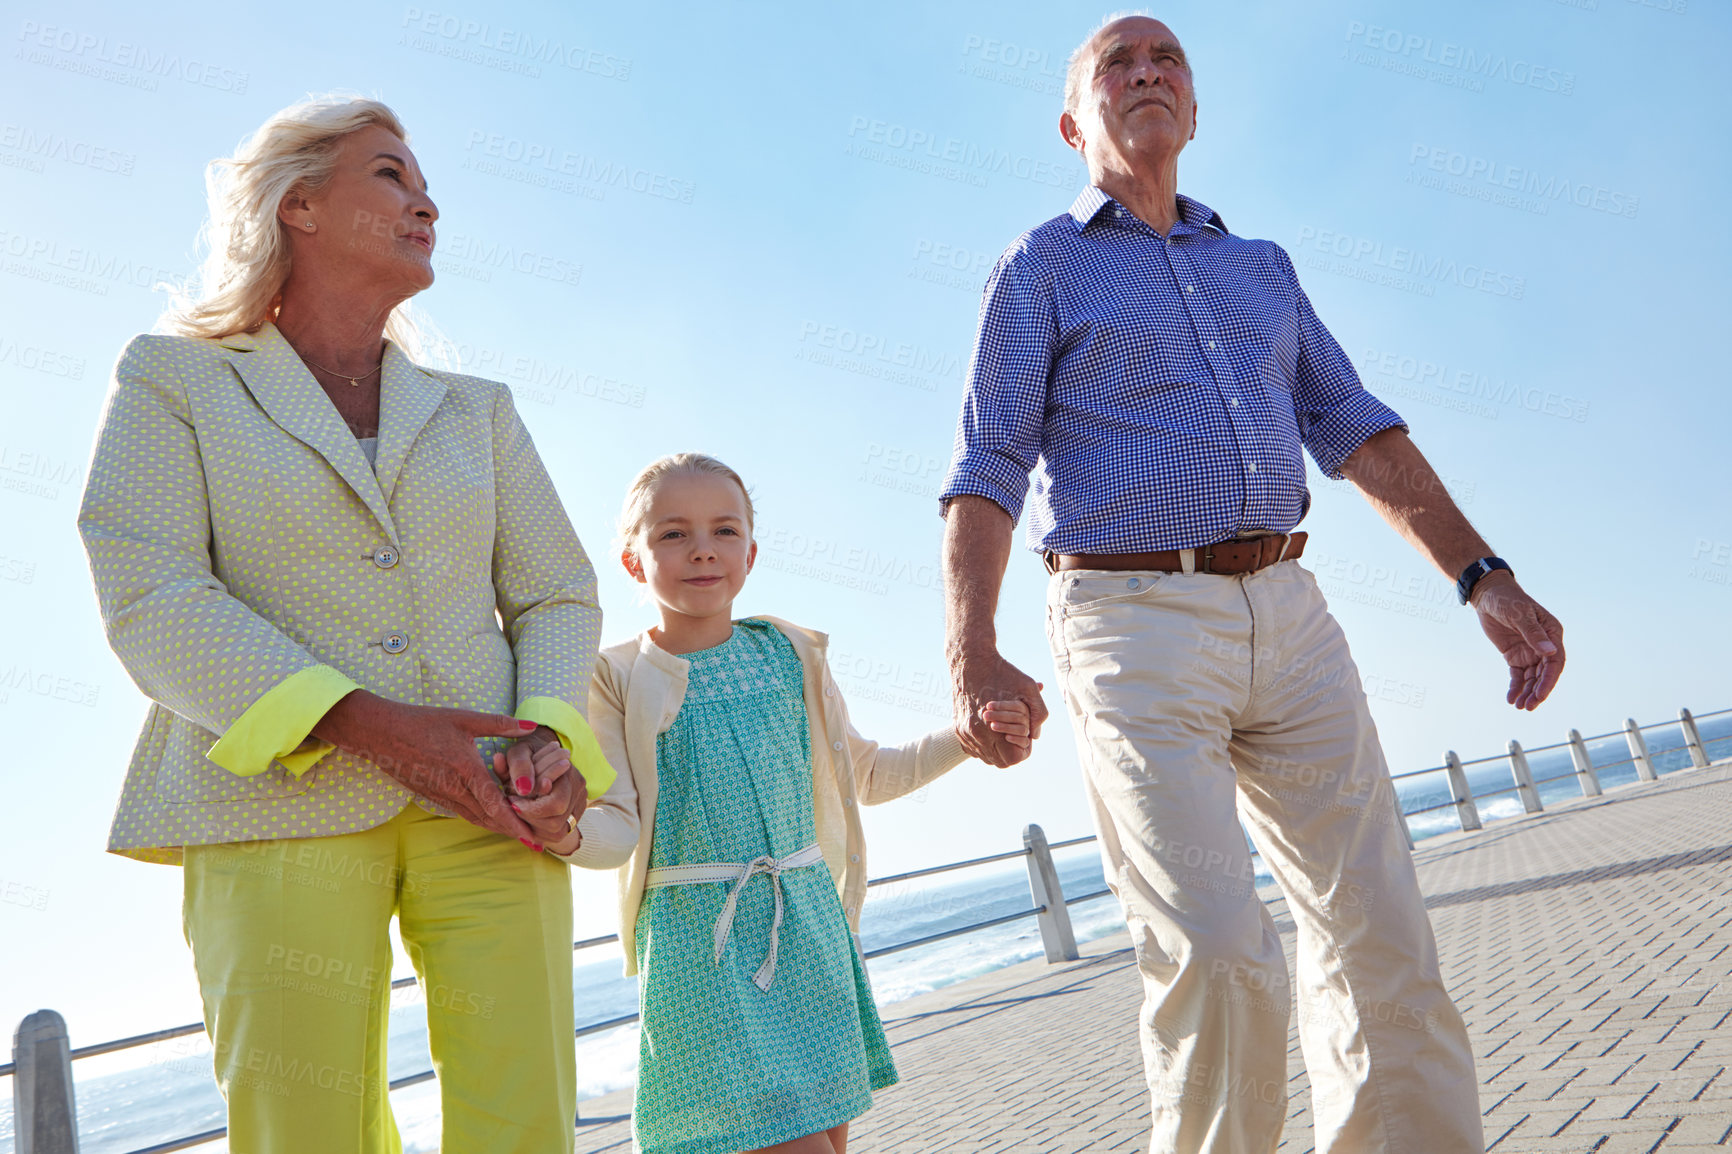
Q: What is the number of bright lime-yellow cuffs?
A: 2